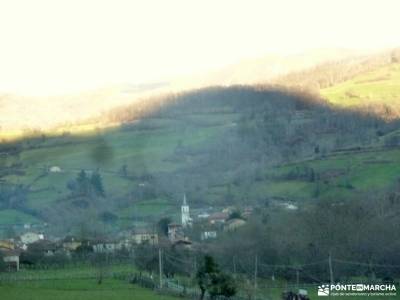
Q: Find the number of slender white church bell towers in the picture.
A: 1